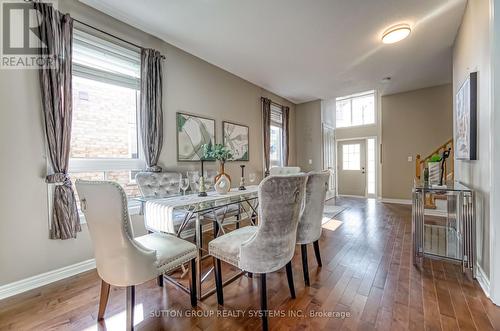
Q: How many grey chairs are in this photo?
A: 4